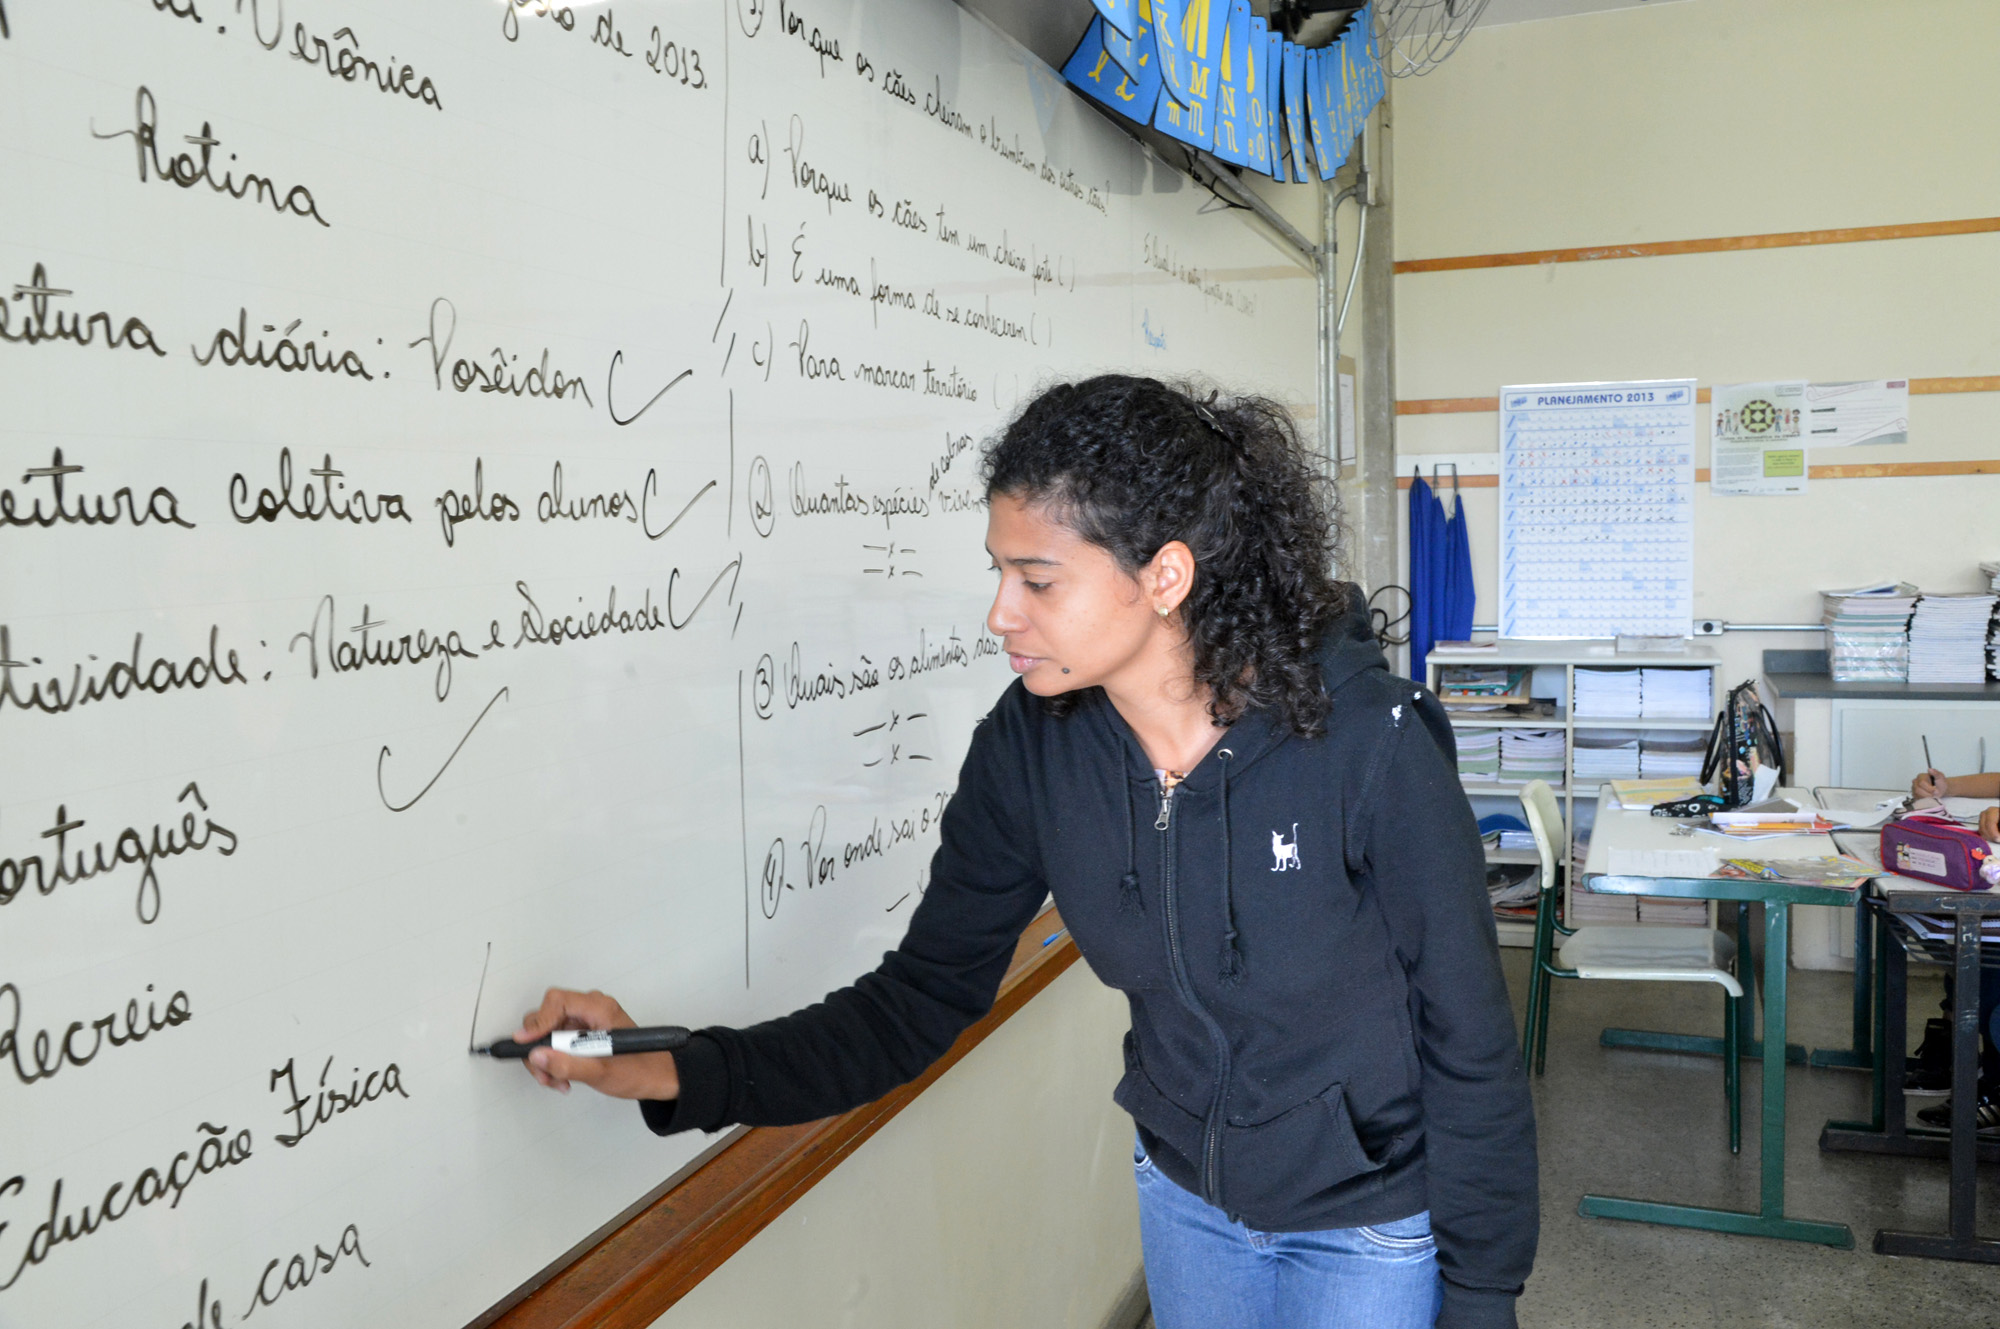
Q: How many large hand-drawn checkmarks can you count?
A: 4